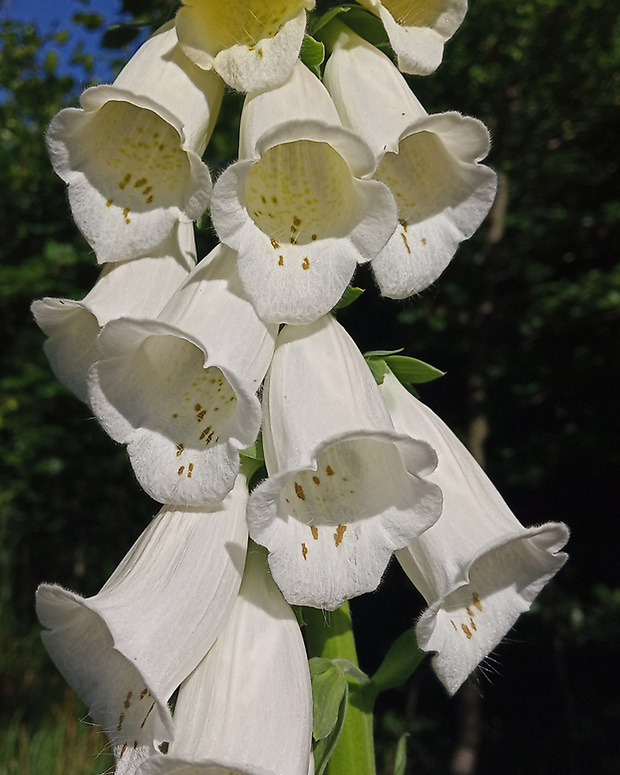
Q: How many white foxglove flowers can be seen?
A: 11